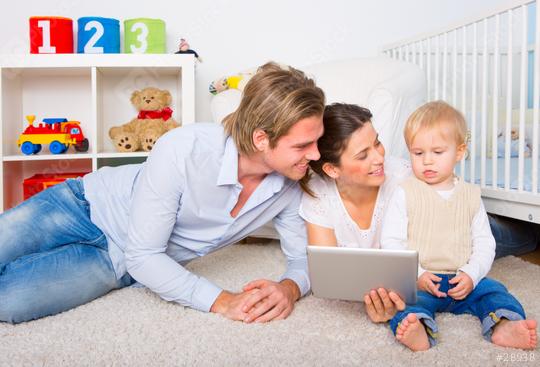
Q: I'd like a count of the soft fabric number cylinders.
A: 3